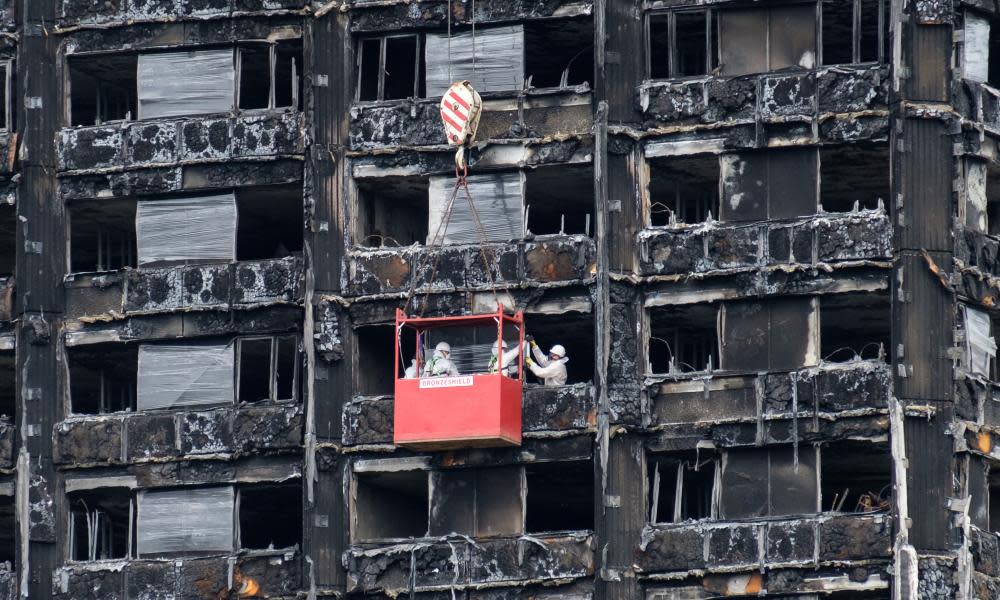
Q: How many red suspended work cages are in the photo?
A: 1